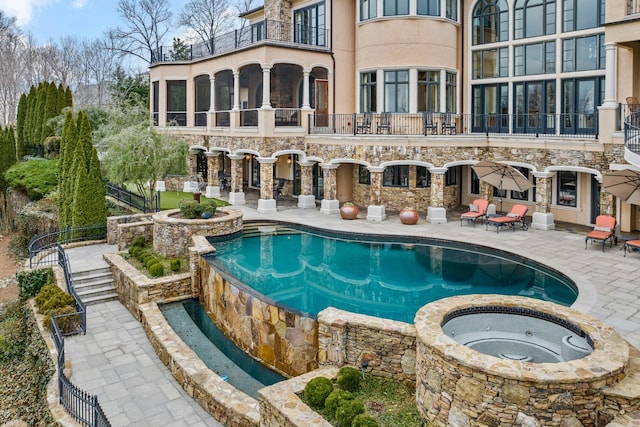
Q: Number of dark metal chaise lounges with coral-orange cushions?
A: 4